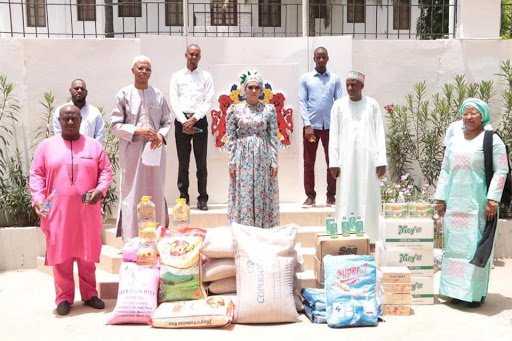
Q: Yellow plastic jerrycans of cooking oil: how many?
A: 3